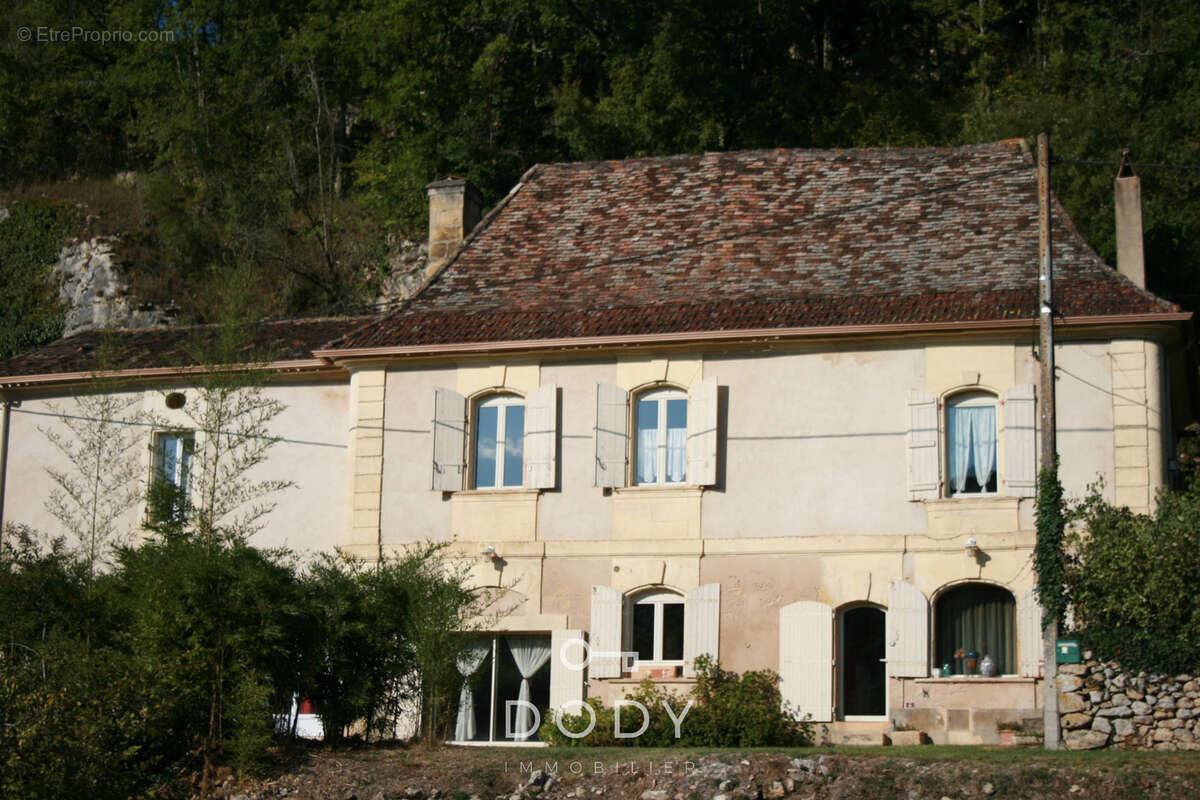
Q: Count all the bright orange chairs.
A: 0